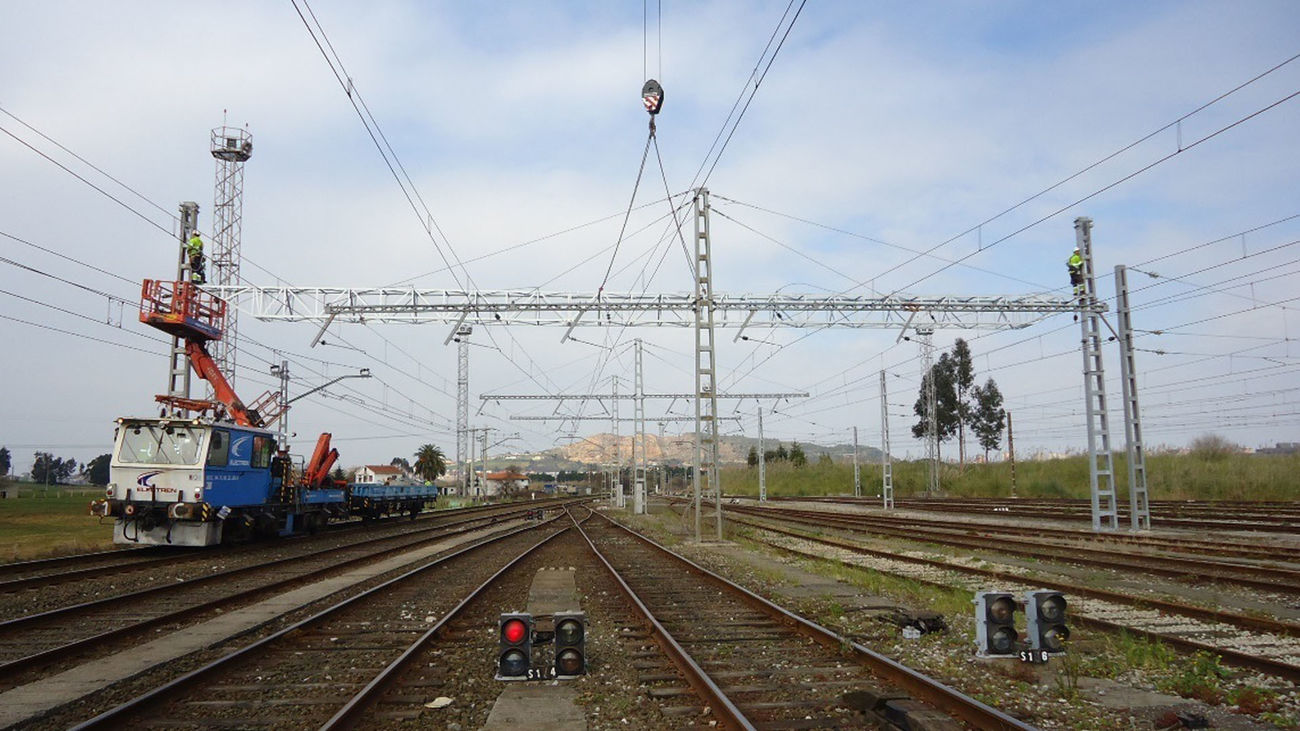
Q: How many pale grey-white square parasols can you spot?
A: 0